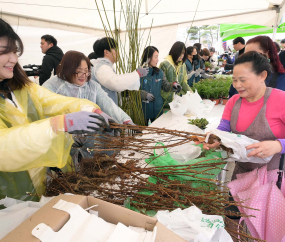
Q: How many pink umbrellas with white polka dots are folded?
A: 1